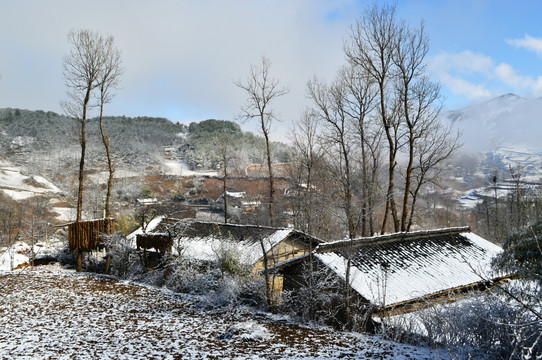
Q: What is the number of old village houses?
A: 2